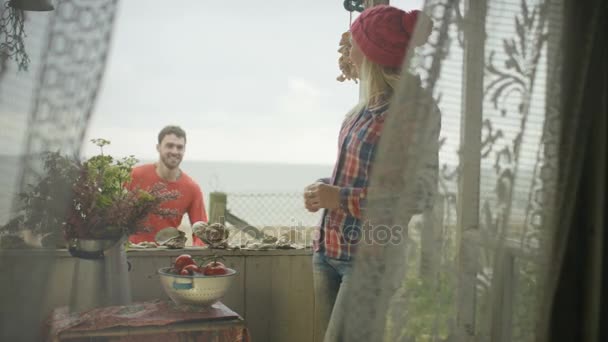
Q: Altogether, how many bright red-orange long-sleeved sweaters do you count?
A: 1